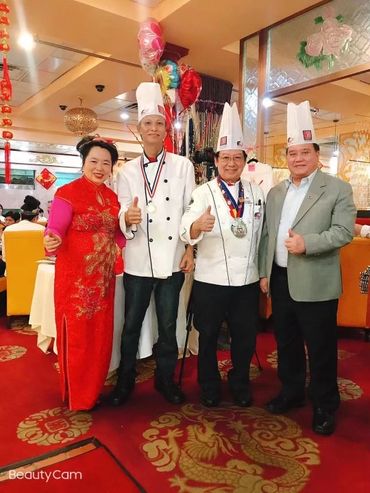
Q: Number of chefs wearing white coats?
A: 2